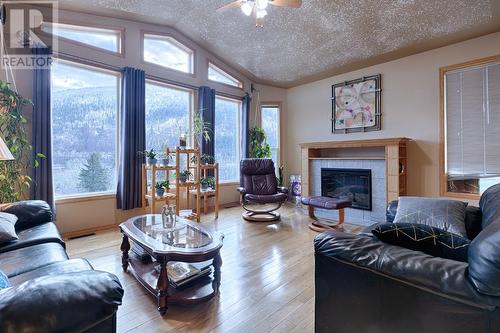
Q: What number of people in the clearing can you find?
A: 0